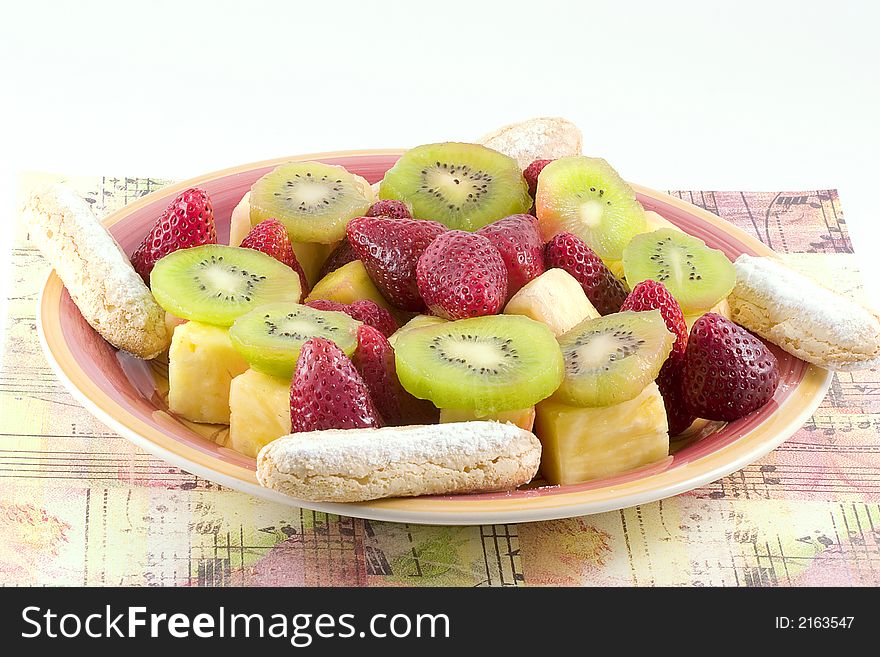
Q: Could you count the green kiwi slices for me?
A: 8